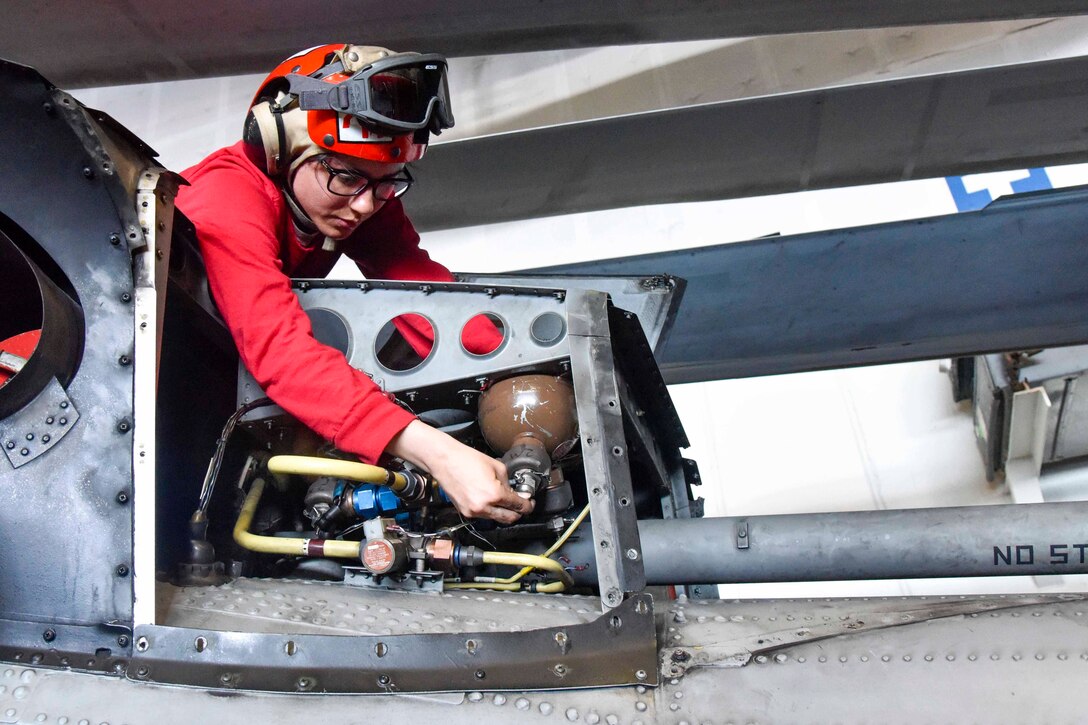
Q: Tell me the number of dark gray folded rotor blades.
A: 3